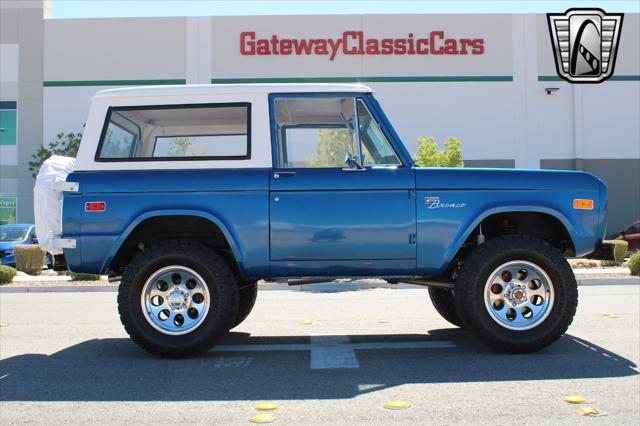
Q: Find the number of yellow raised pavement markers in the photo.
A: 9